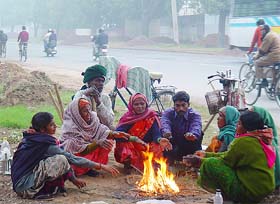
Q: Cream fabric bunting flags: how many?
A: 0